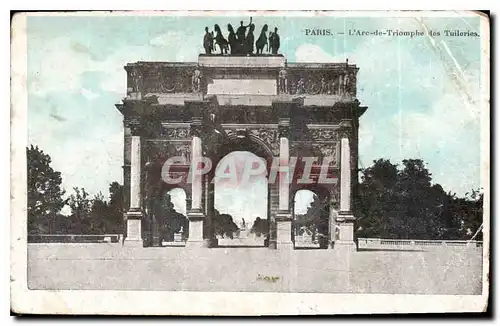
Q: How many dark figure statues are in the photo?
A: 7